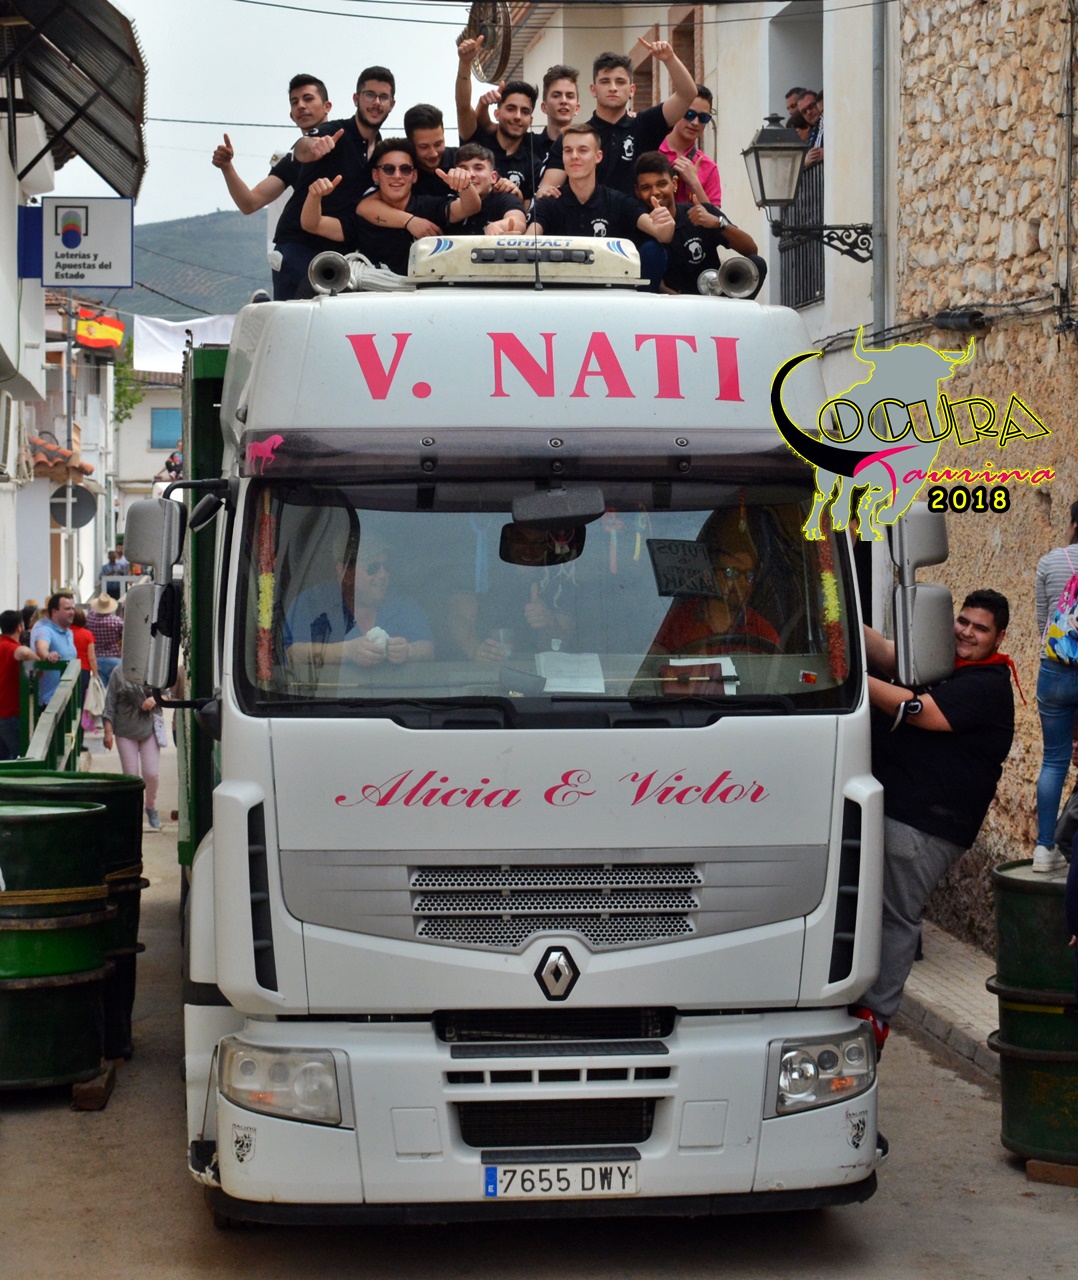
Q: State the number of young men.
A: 12